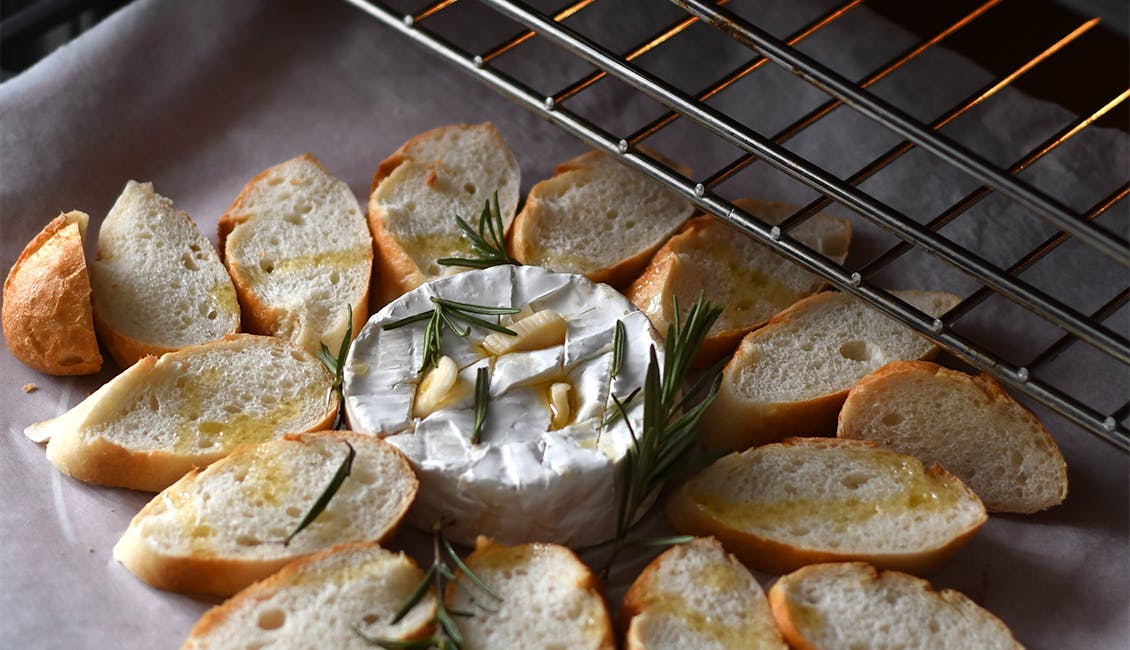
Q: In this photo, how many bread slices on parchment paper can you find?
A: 15